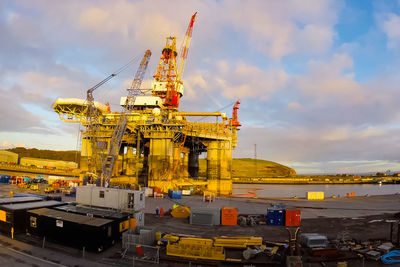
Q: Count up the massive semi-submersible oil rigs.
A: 1